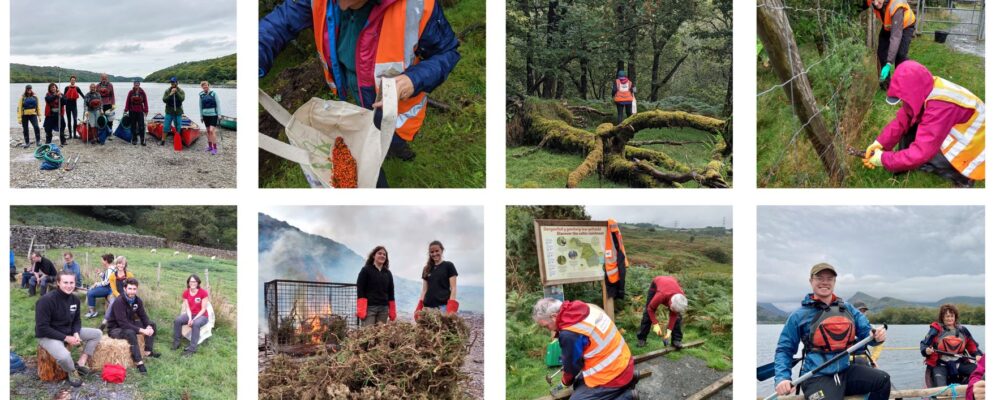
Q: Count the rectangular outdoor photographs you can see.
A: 8